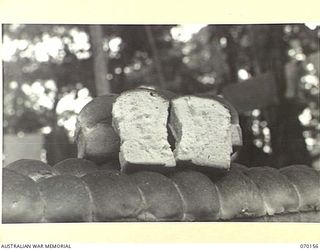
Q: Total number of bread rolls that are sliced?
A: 2